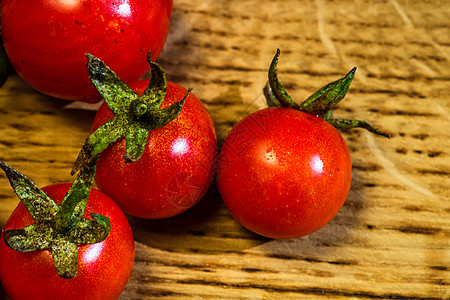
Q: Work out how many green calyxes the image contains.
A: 3